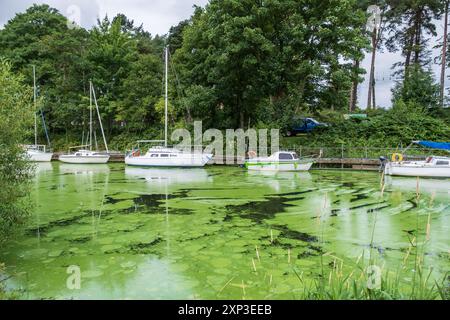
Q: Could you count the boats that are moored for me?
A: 5